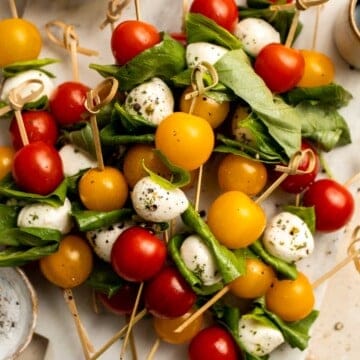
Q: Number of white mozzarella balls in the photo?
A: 11